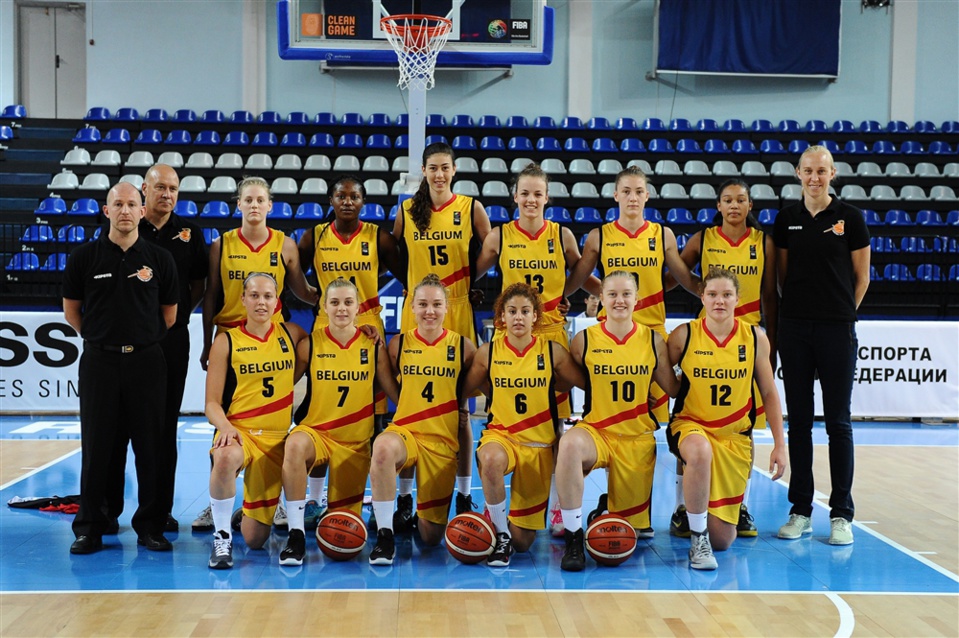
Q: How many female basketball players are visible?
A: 12